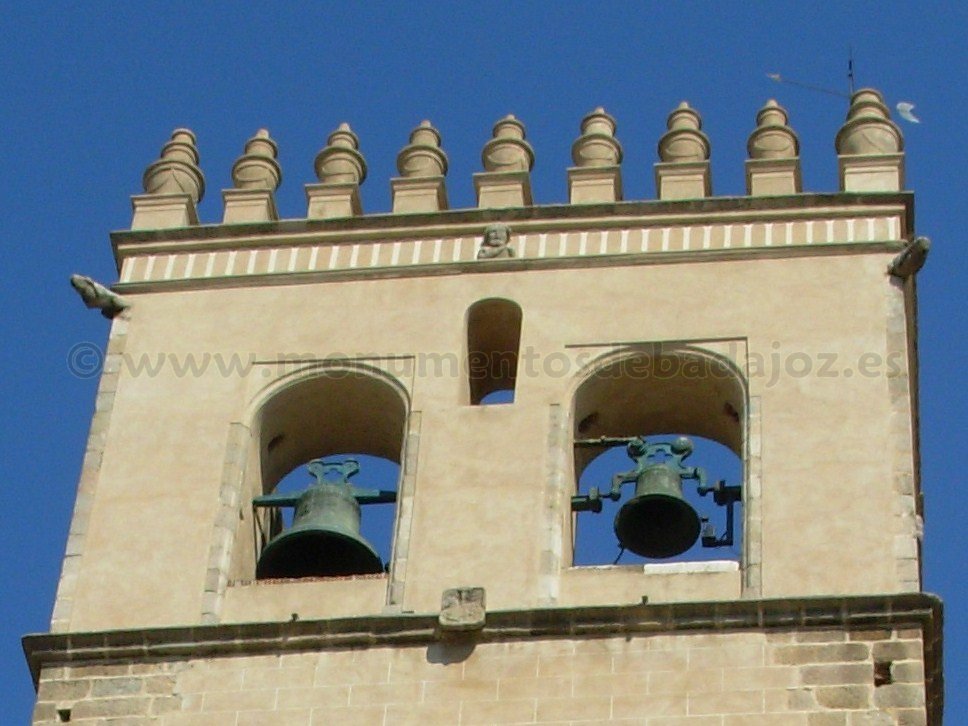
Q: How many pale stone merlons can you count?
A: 9